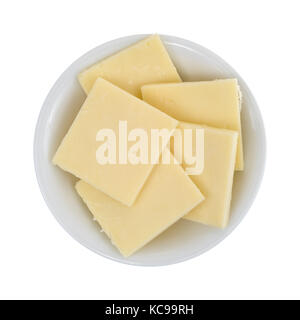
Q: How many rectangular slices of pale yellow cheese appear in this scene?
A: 5